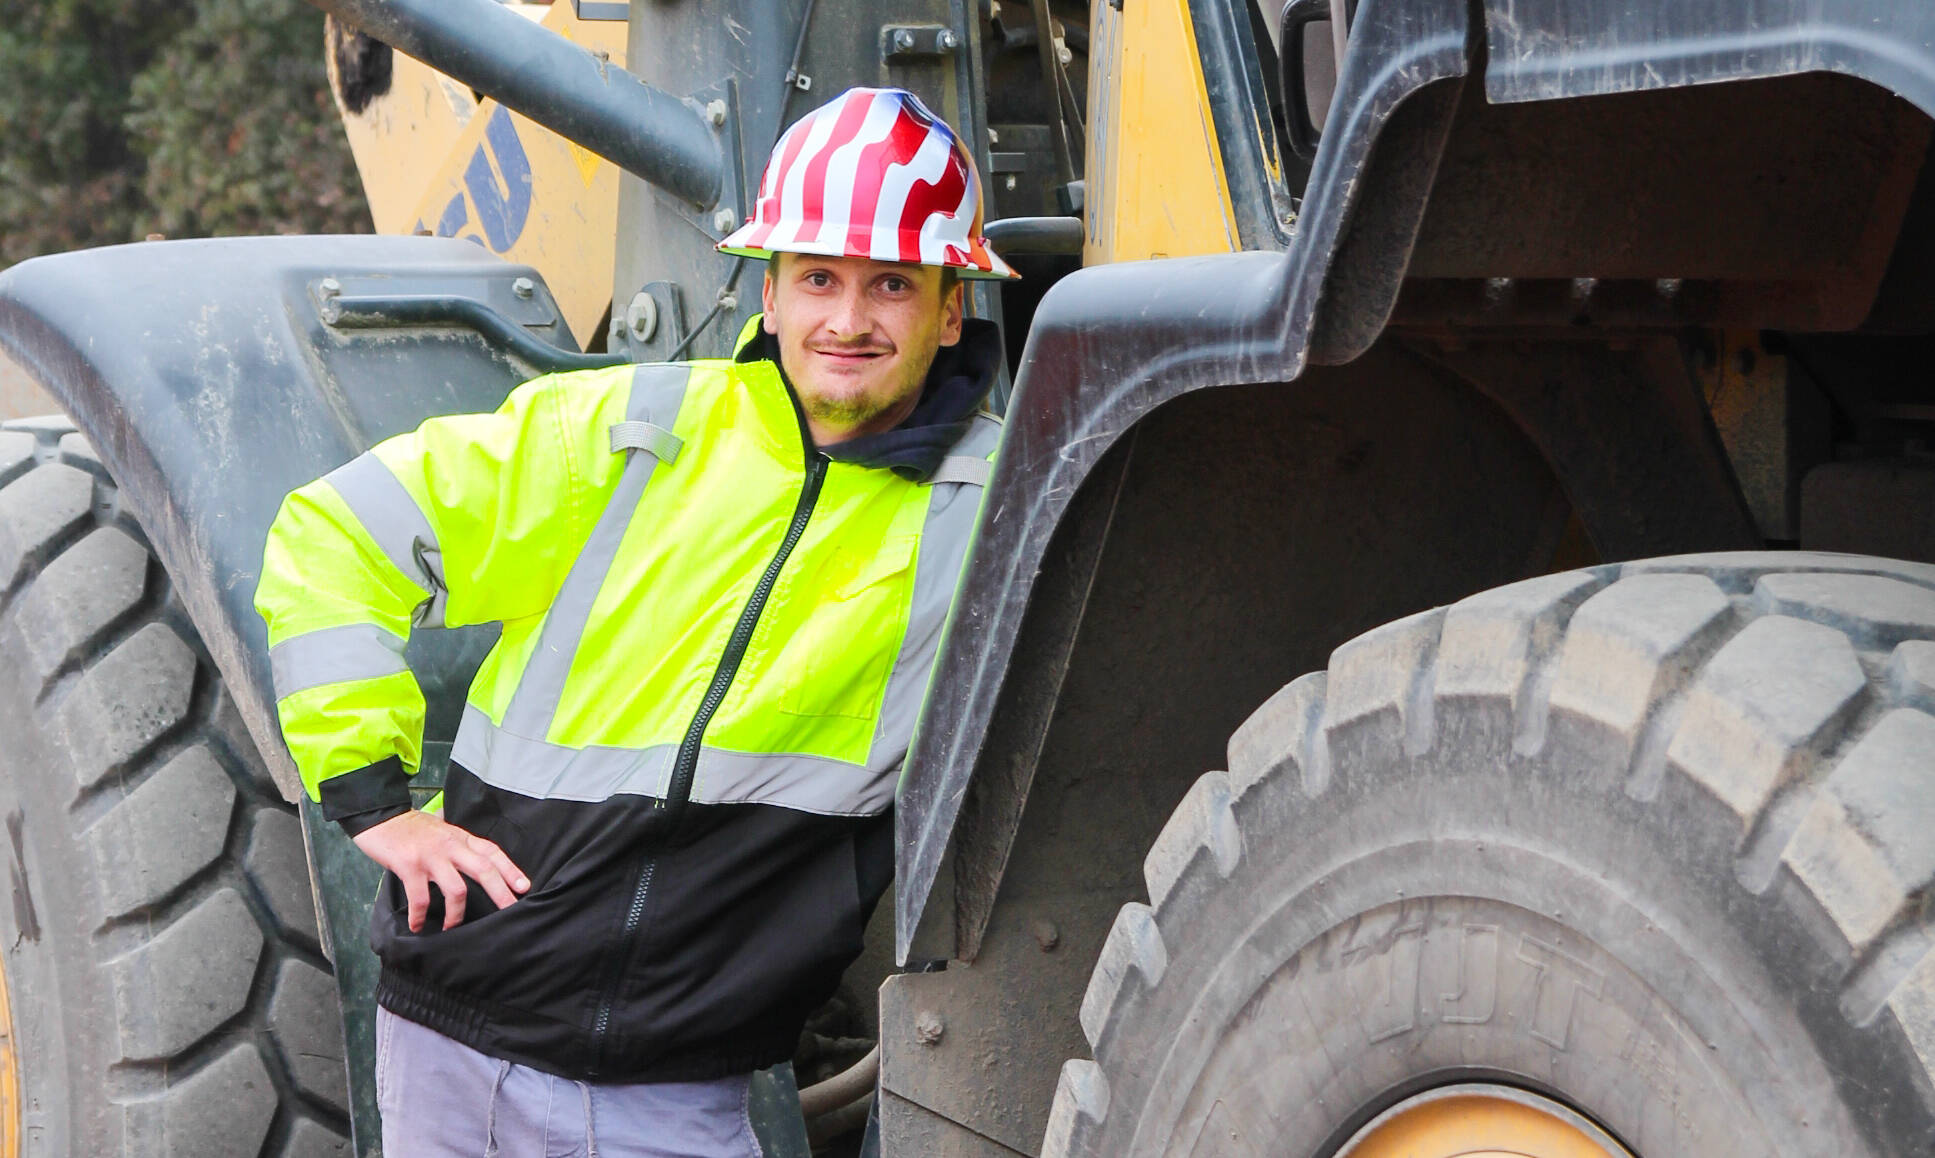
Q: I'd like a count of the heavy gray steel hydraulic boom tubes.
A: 1